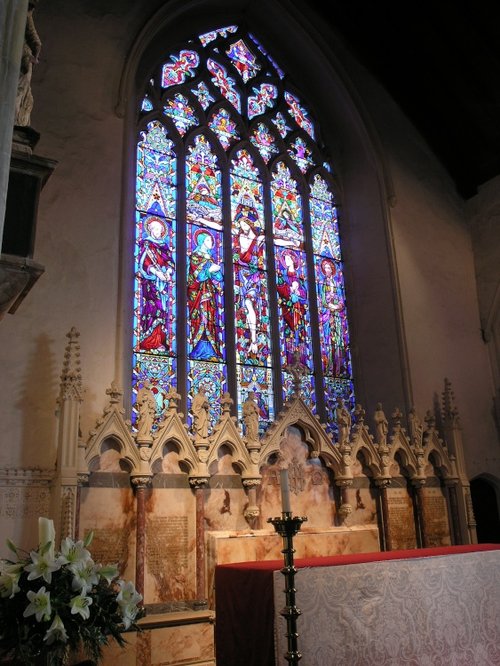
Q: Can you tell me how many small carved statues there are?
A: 6